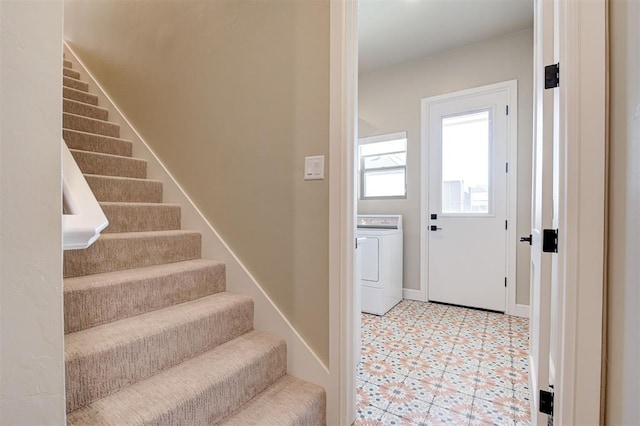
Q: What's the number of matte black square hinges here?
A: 3